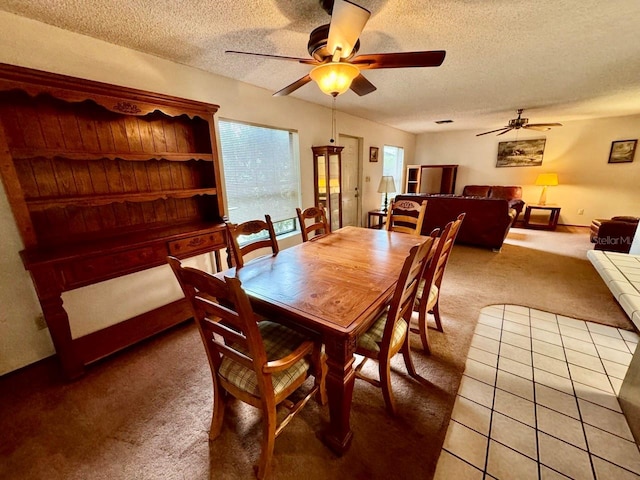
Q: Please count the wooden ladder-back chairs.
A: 6